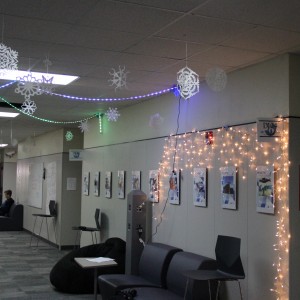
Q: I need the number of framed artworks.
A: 10